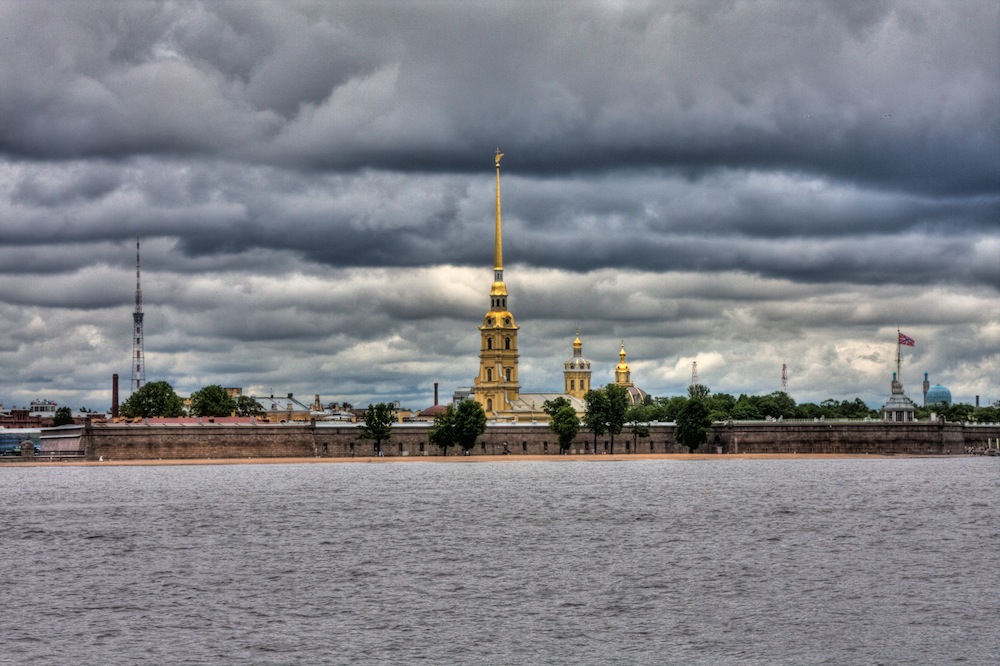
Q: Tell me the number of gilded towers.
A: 3